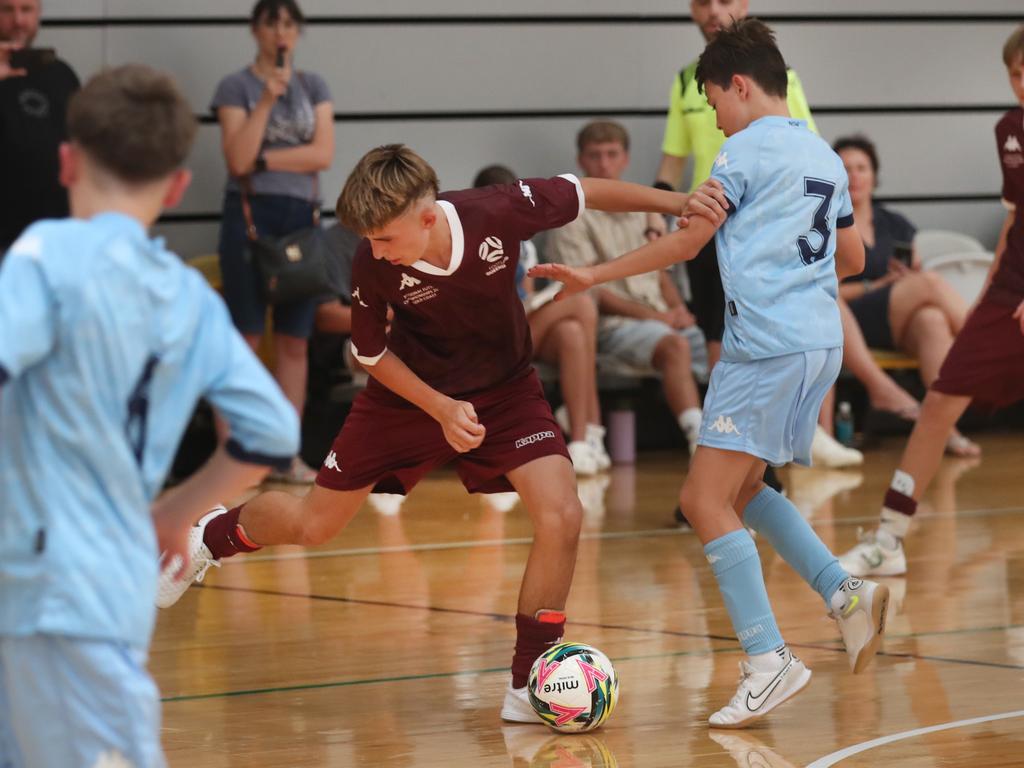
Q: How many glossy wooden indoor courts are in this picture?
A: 1